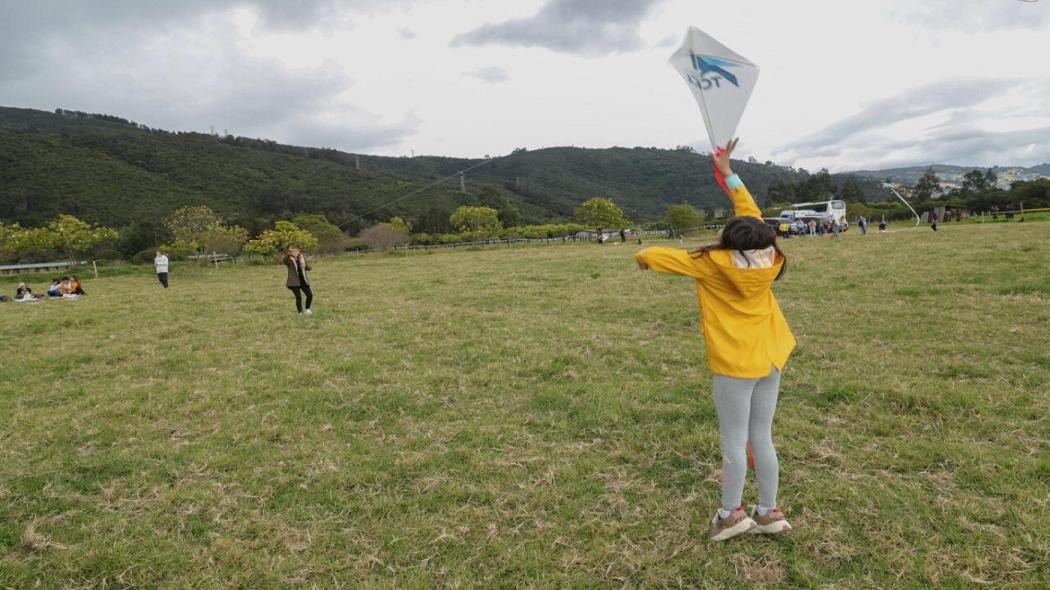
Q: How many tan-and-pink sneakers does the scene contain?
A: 2